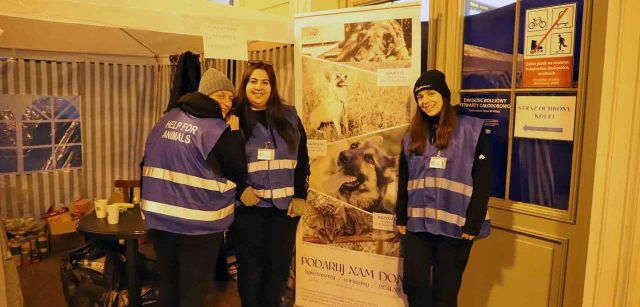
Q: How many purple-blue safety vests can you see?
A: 3